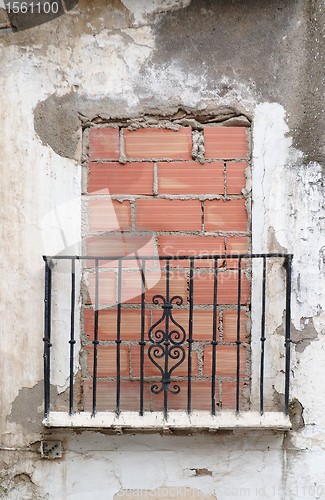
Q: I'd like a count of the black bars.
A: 11